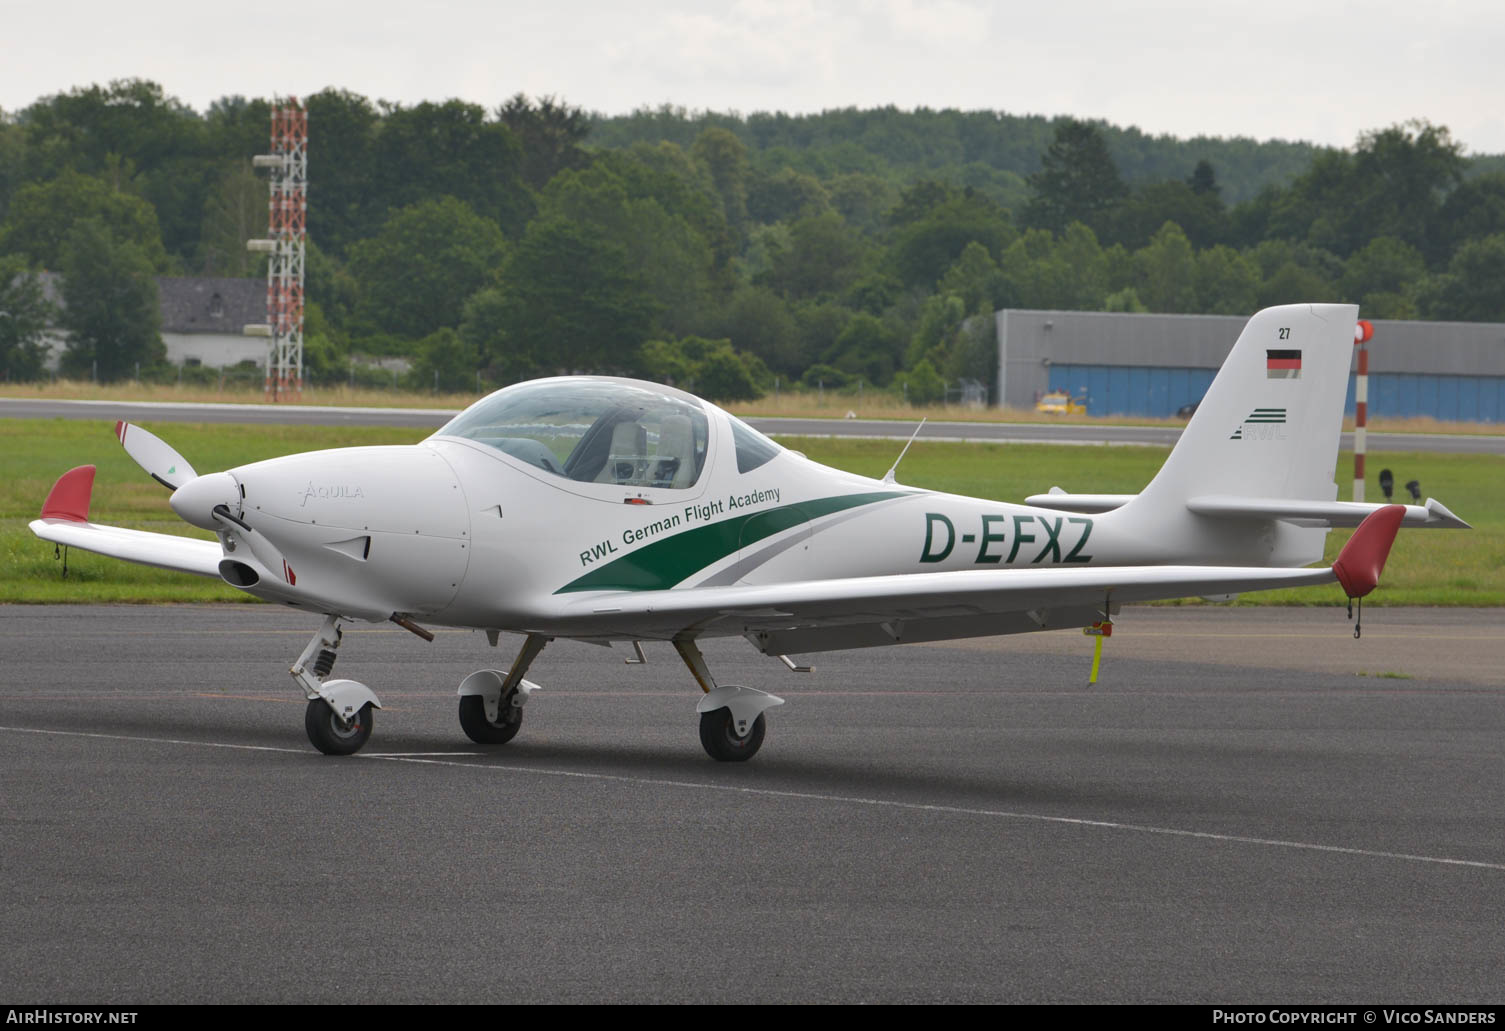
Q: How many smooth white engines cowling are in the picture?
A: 1